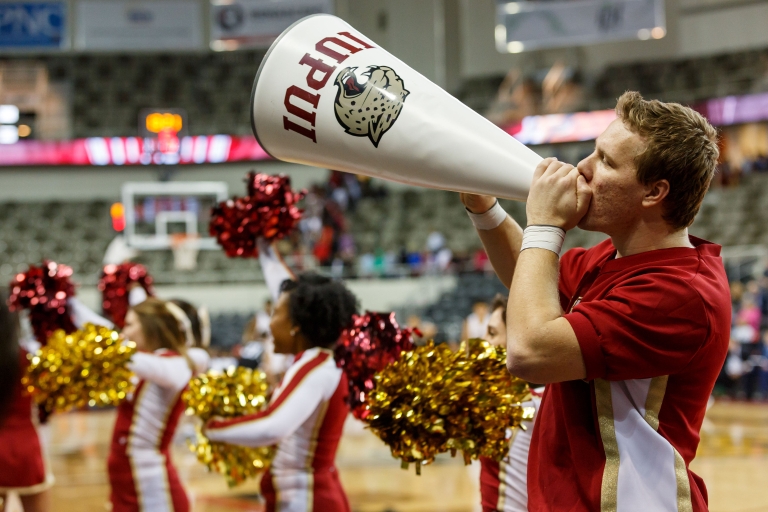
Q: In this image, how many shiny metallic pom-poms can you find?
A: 7